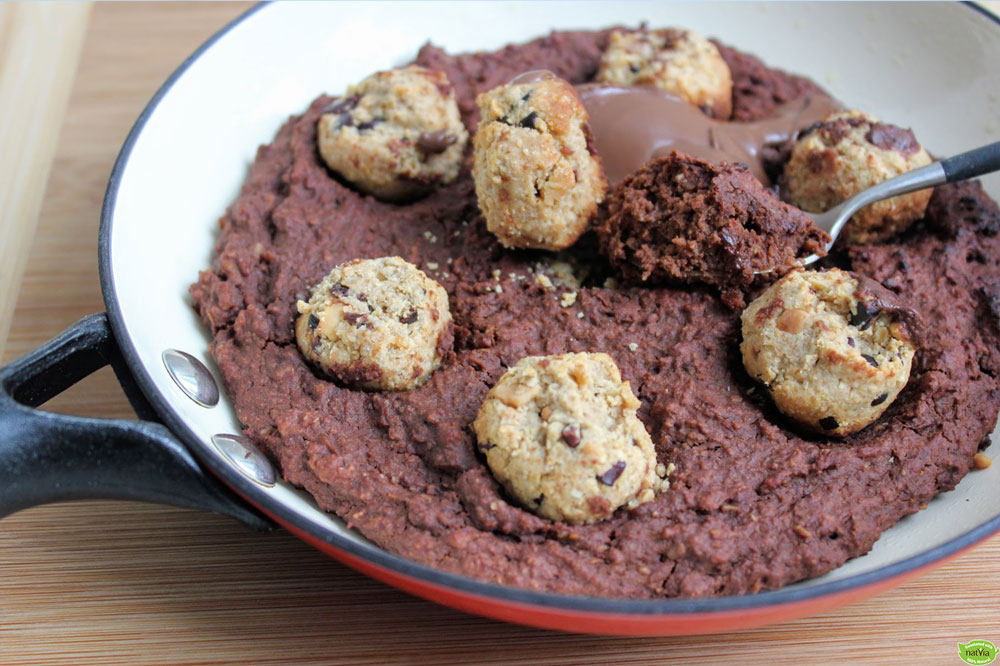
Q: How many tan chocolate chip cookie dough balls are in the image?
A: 7